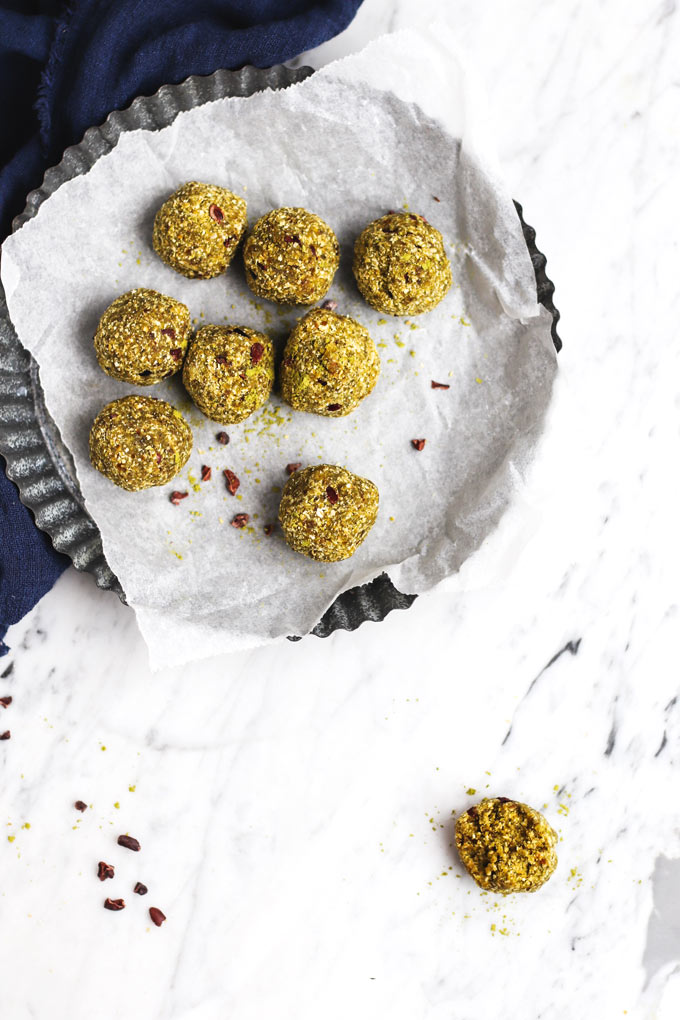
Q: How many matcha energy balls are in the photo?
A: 9